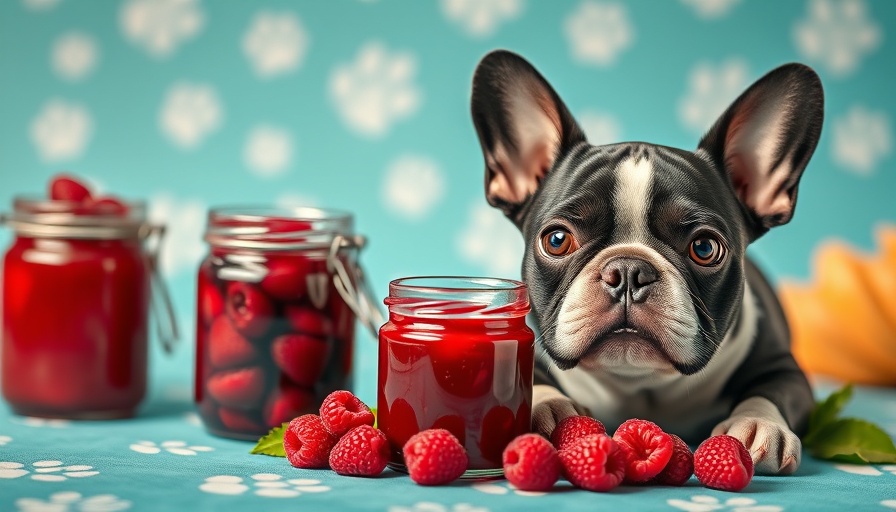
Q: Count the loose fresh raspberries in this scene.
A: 10